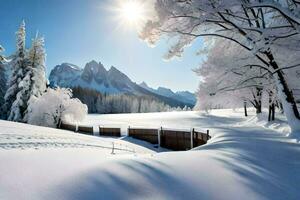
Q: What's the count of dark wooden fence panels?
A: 6